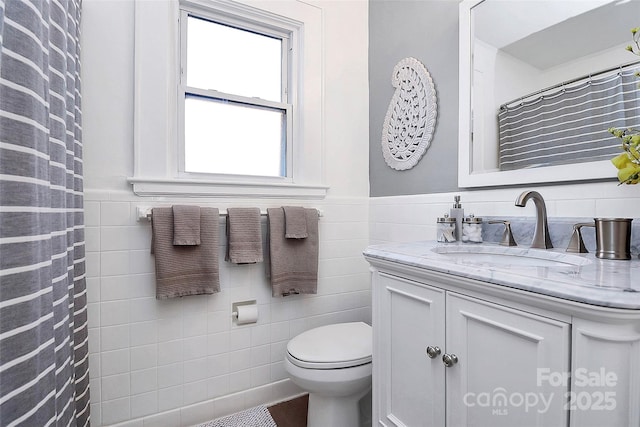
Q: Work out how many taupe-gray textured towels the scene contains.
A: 5